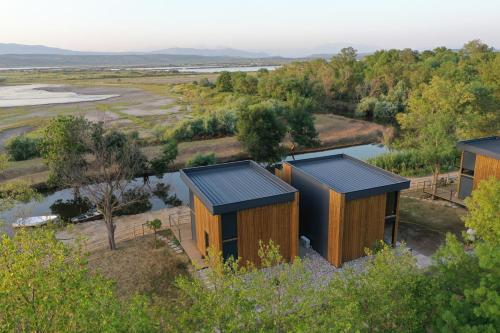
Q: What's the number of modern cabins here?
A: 3